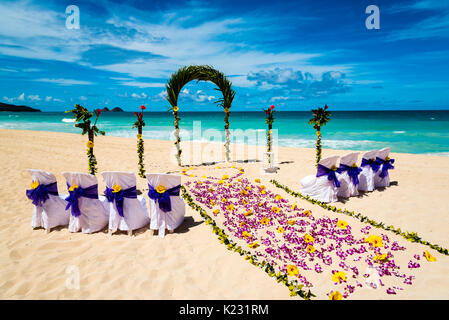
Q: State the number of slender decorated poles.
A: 4